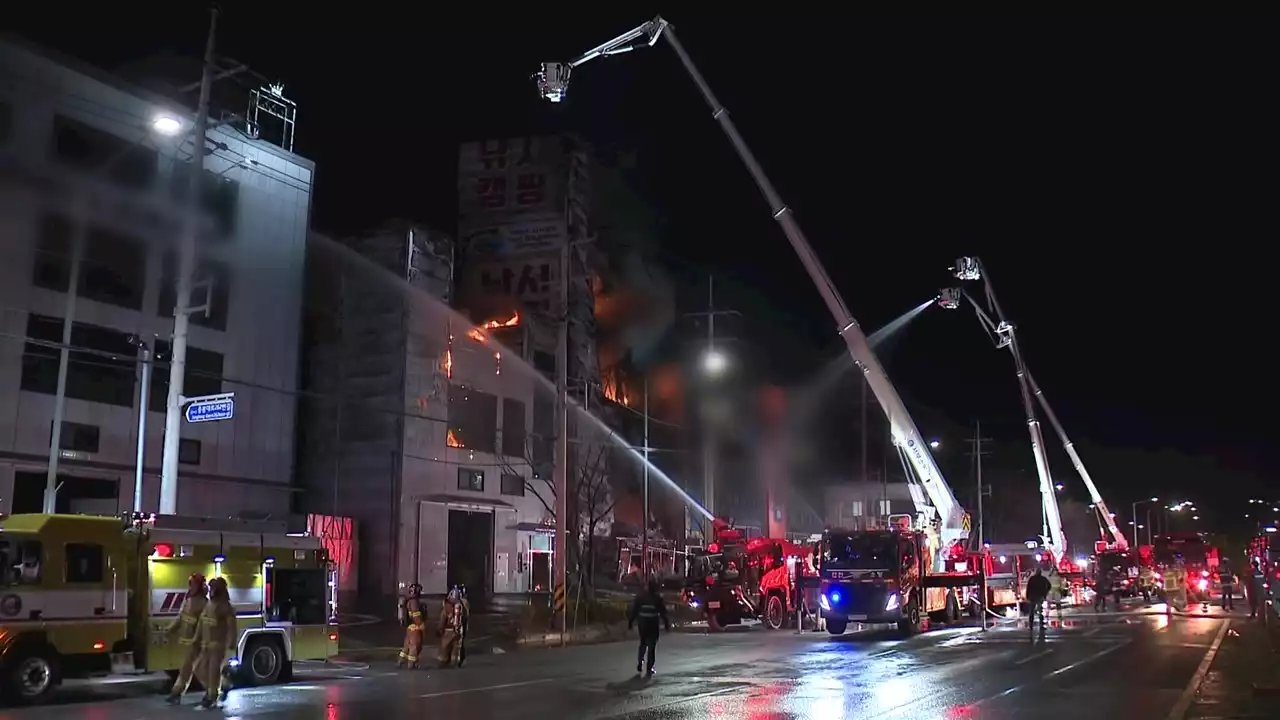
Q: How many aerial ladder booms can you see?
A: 3